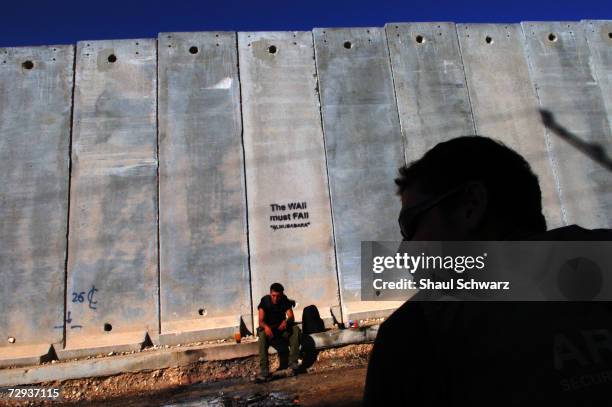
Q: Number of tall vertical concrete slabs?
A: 9